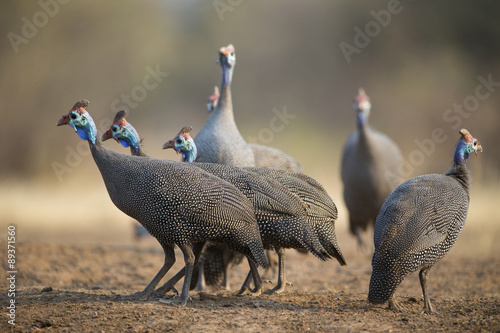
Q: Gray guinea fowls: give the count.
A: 7